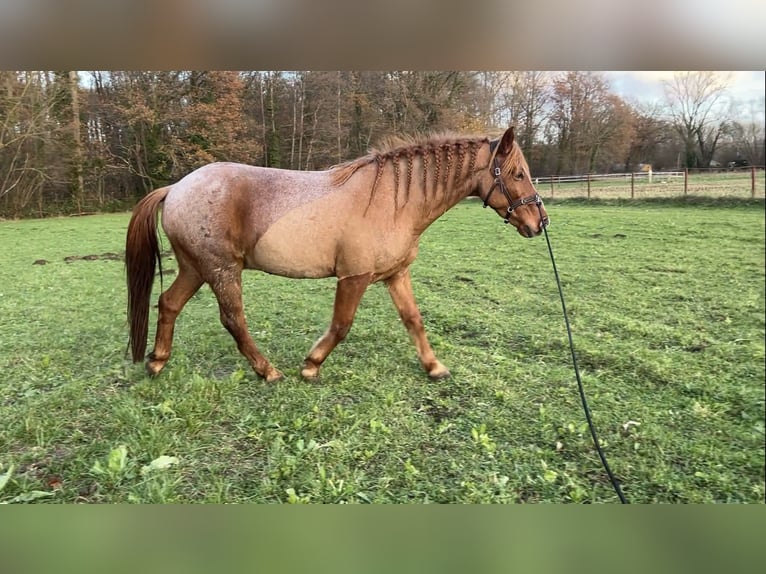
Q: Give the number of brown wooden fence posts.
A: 5